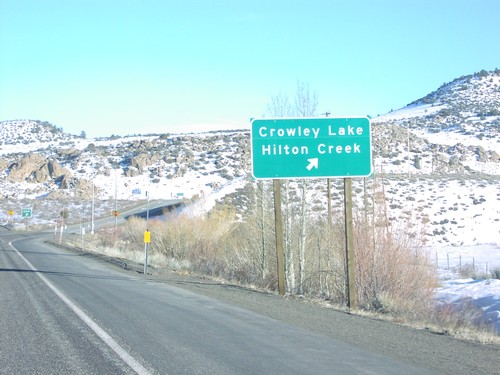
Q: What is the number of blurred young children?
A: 0